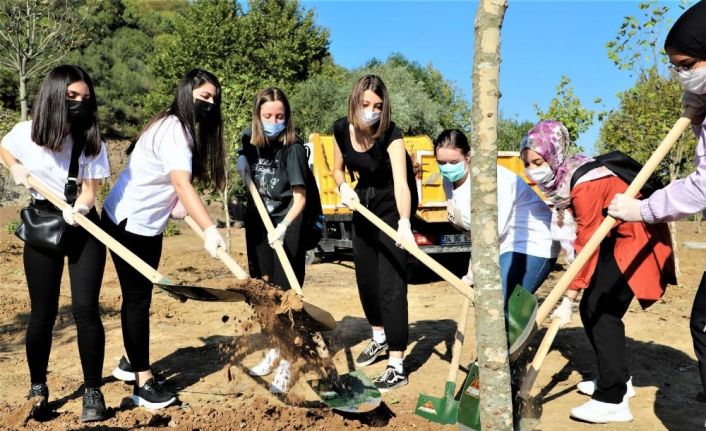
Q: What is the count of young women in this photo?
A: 7